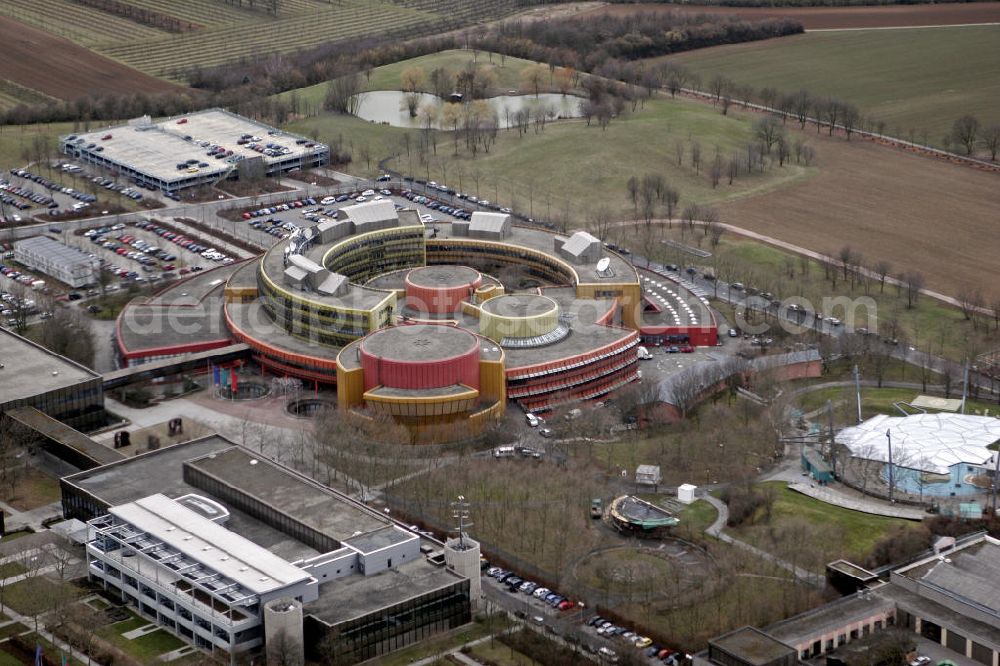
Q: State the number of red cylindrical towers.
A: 2